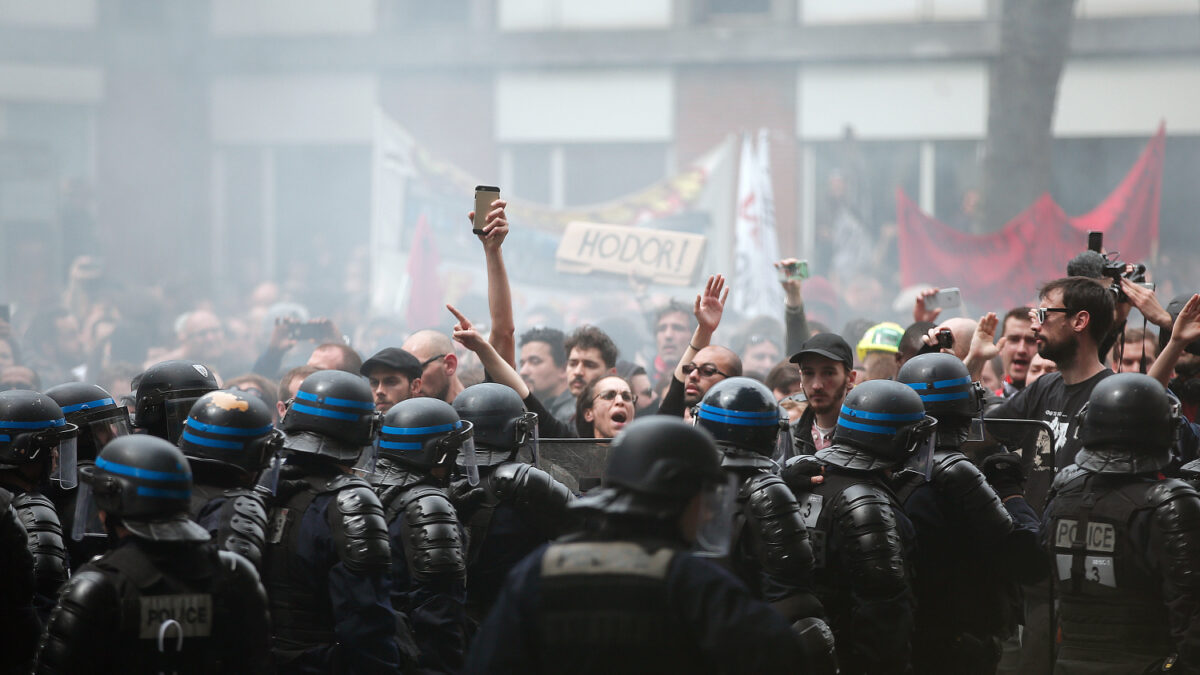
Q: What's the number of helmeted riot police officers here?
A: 13